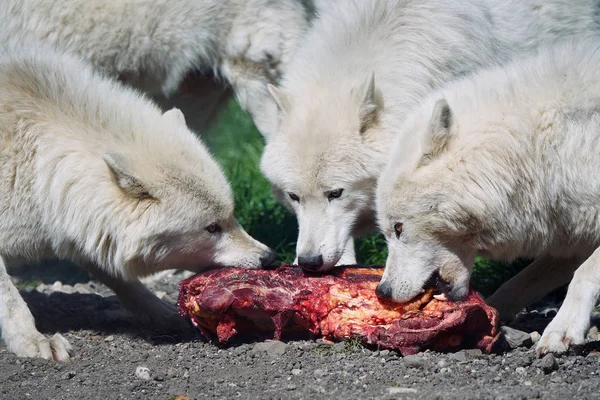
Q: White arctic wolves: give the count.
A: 4